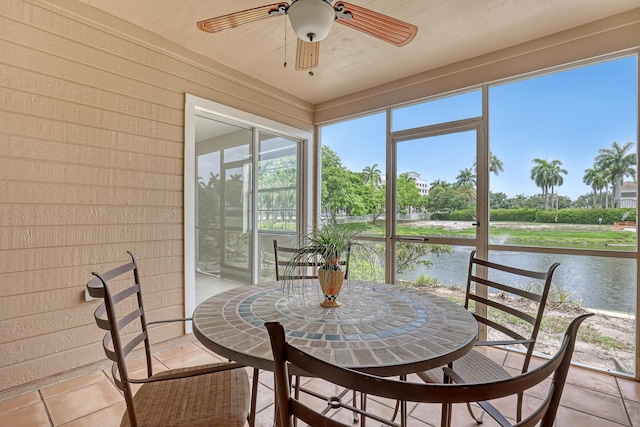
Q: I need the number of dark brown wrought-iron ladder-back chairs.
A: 4